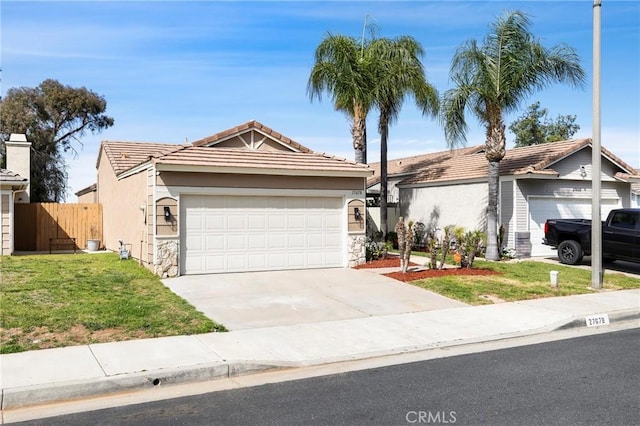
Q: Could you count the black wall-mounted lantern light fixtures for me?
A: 2